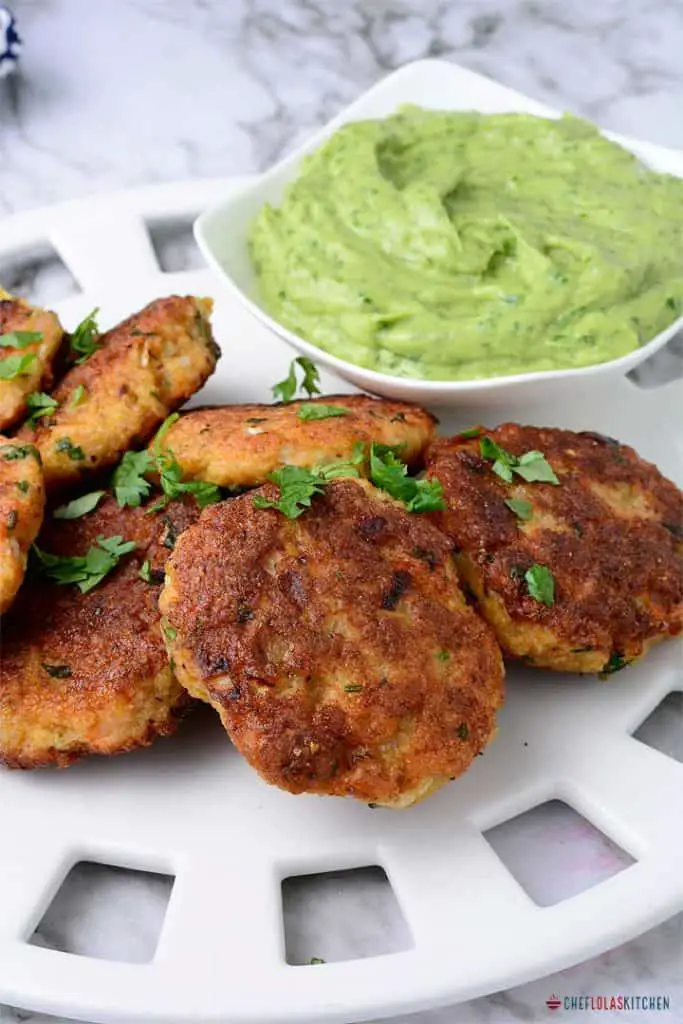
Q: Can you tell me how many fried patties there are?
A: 7